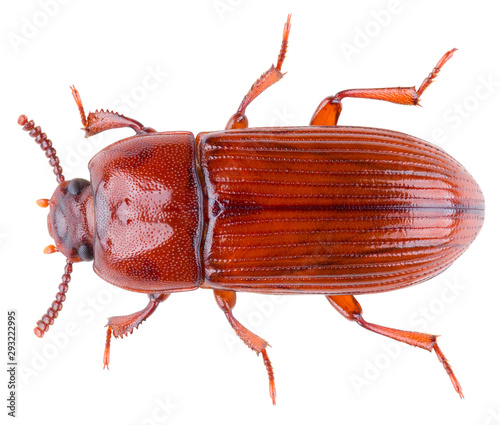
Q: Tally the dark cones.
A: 0